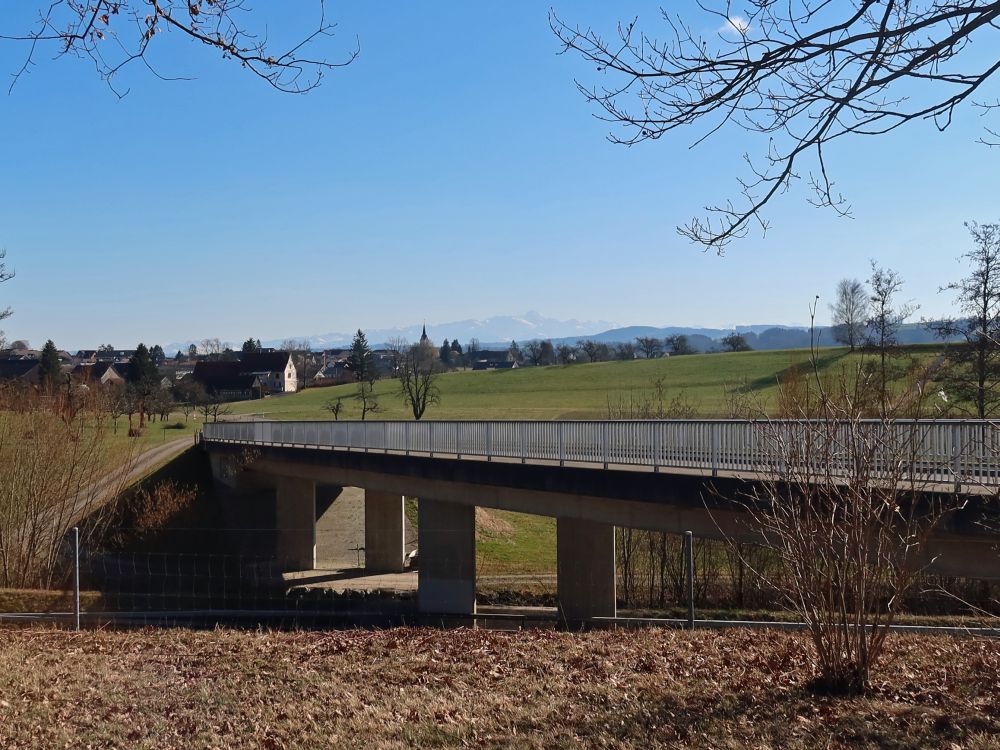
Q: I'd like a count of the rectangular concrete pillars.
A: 4